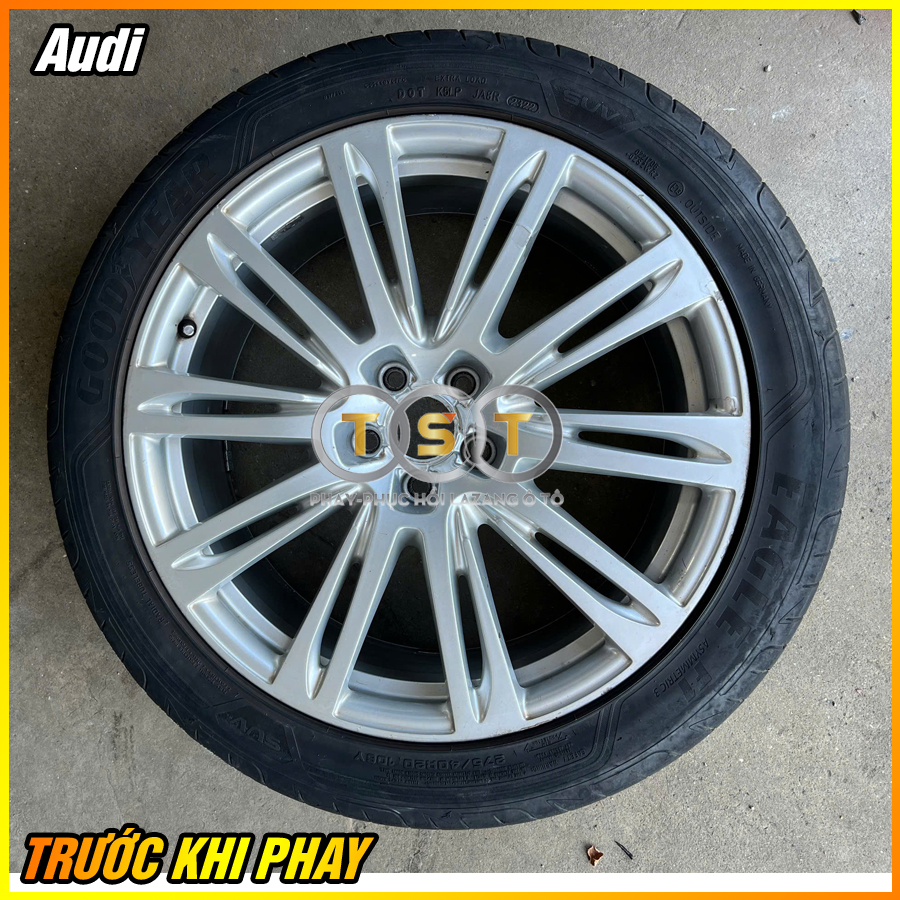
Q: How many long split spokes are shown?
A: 10